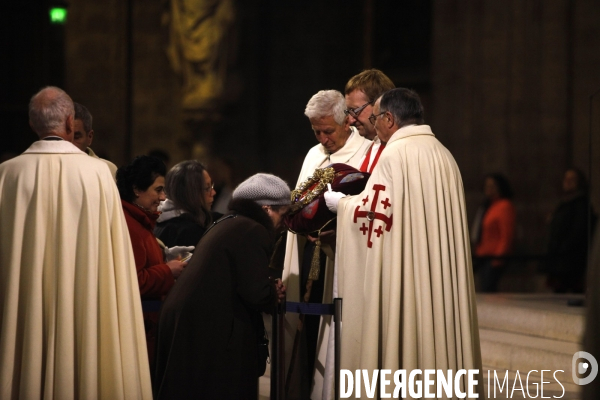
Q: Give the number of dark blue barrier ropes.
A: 2